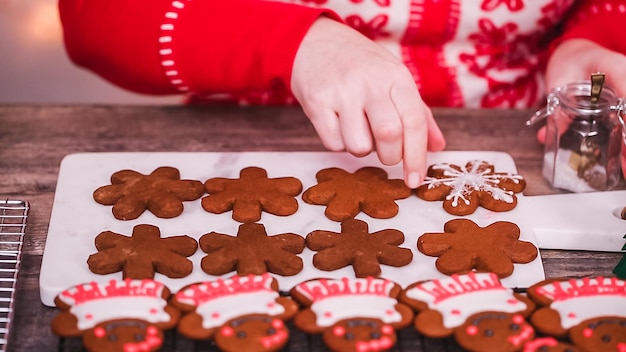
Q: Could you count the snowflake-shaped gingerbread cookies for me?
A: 8